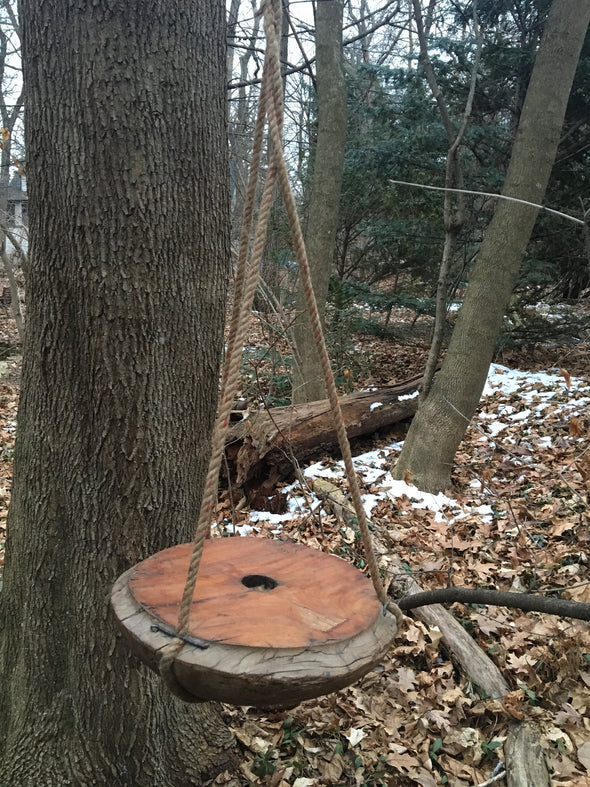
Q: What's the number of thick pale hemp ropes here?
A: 3